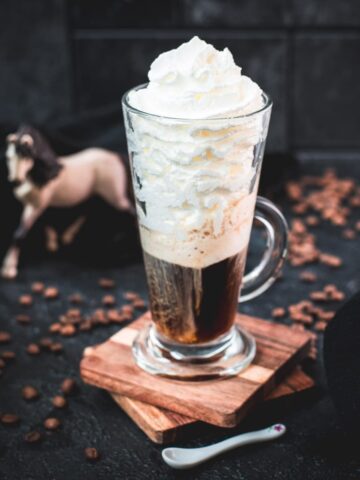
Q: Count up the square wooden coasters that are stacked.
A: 2